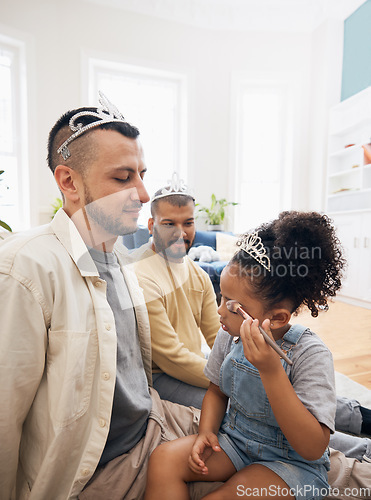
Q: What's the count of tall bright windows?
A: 3